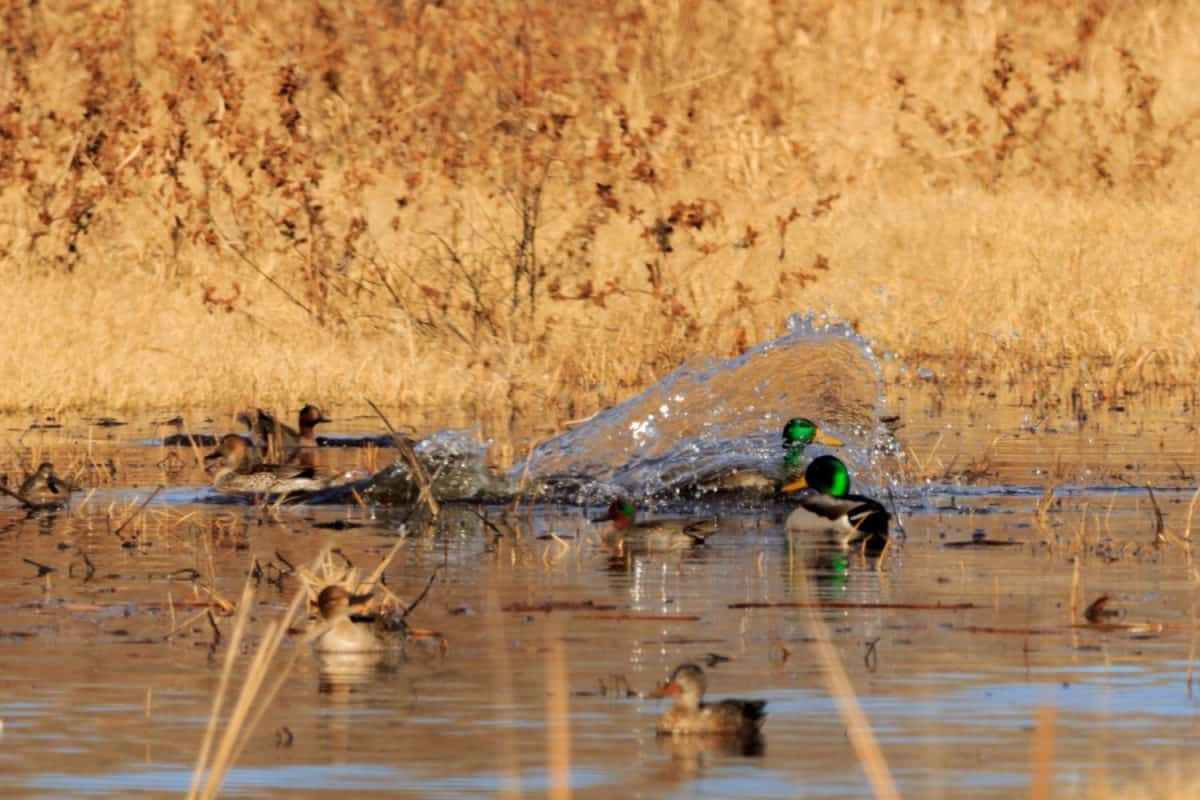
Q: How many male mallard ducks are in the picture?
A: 2